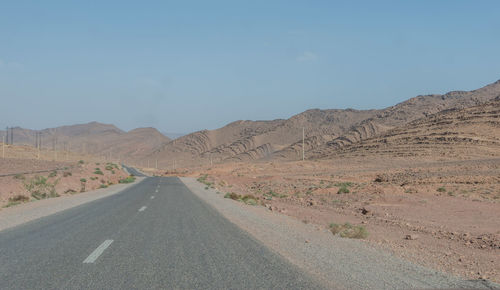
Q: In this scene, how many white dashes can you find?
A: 5